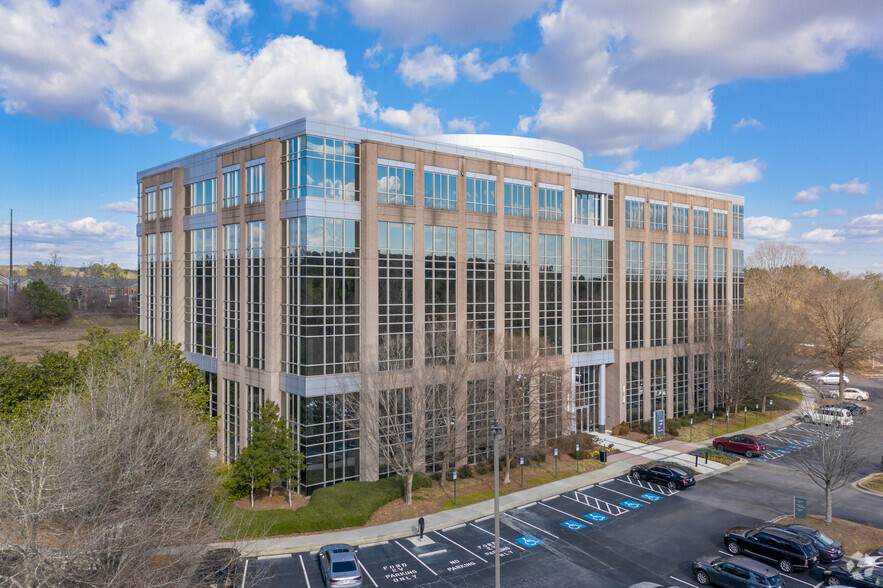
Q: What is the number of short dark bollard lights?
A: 2